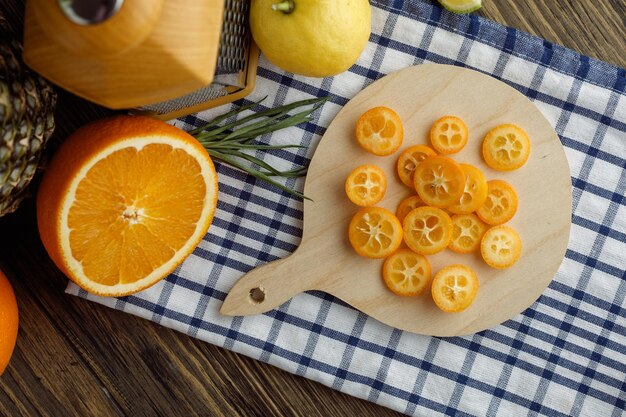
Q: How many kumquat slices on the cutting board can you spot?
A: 15